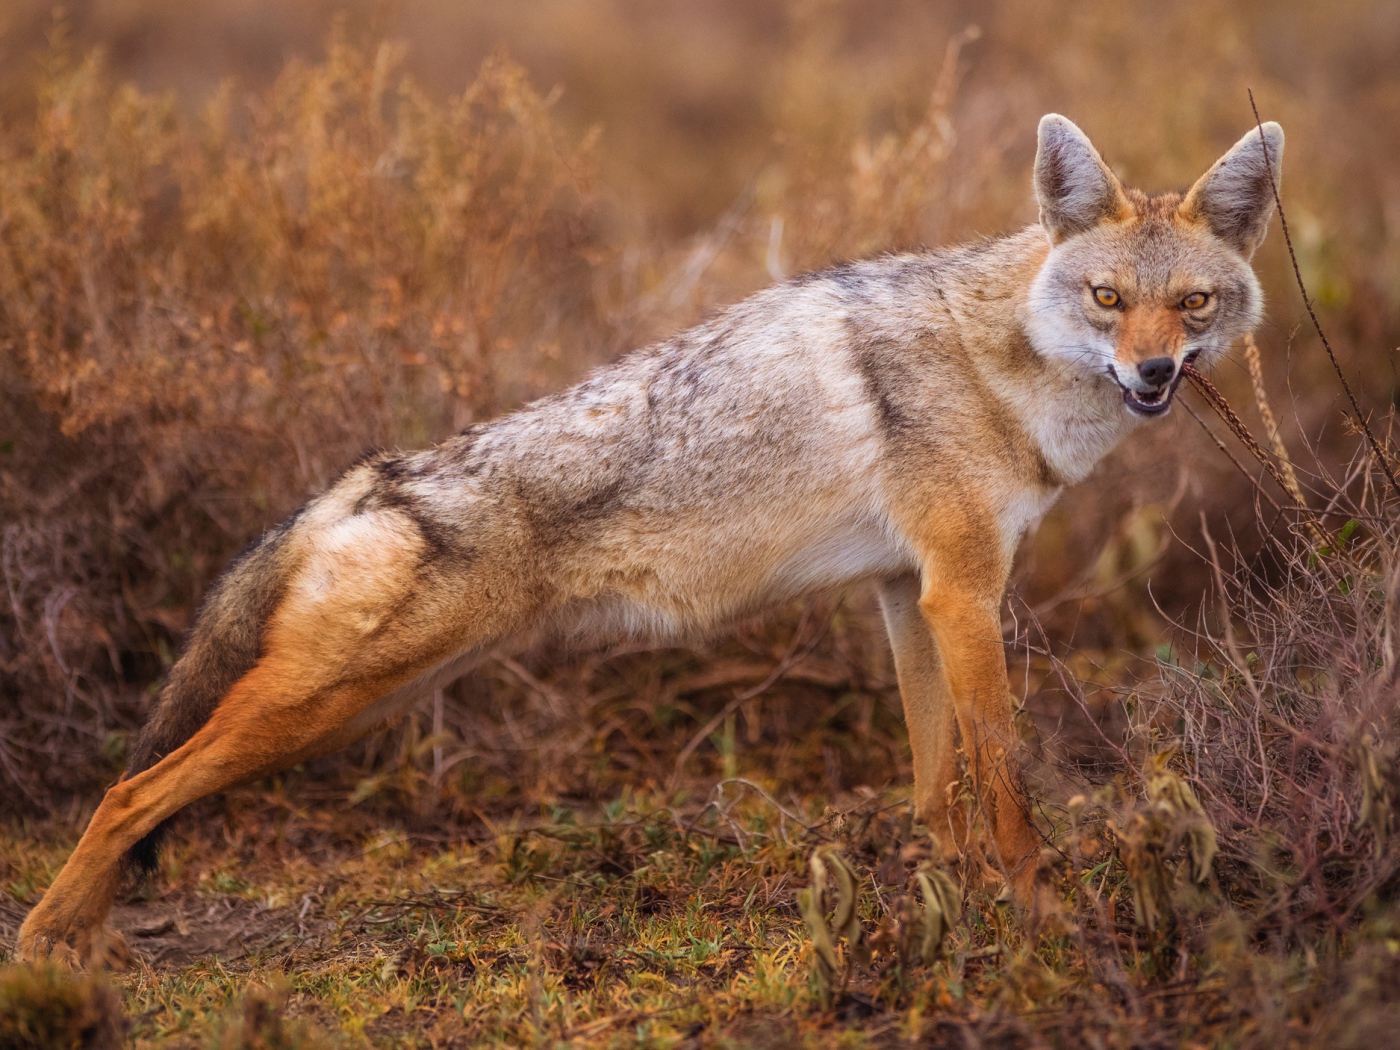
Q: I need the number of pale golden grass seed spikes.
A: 1